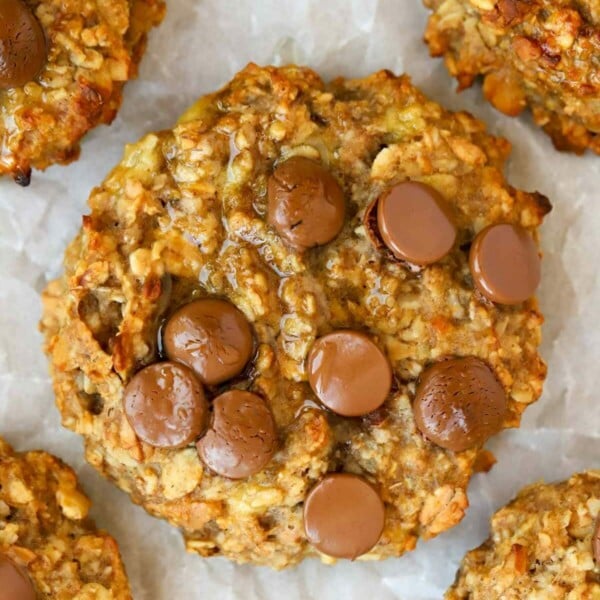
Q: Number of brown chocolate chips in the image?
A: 12